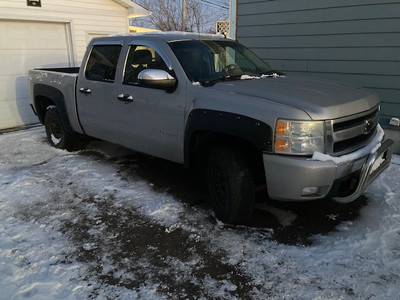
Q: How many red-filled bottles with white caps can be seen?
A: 0